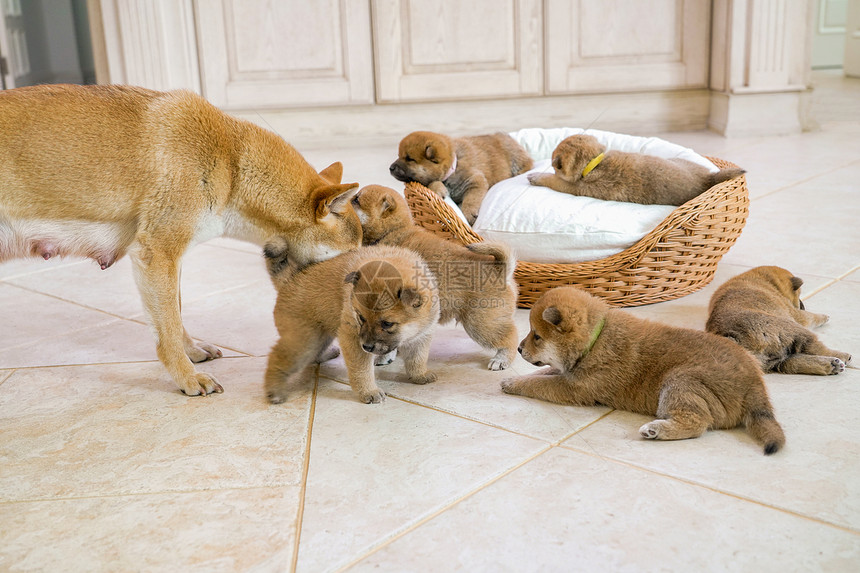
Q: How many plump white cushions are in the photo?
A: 1